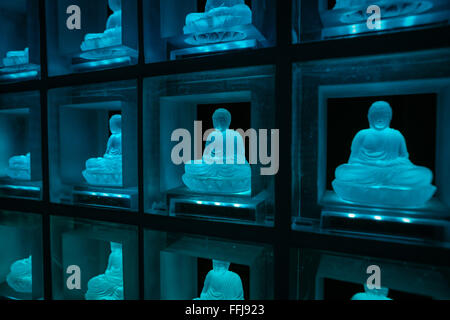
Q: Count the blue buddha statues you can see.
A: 12